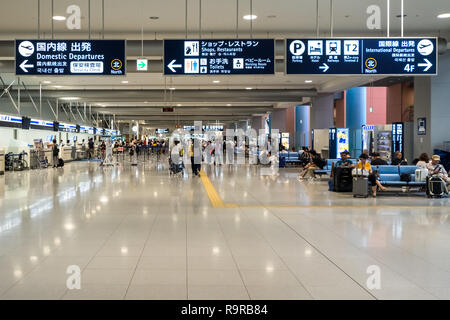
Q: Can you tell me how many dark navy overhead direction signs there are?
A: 3